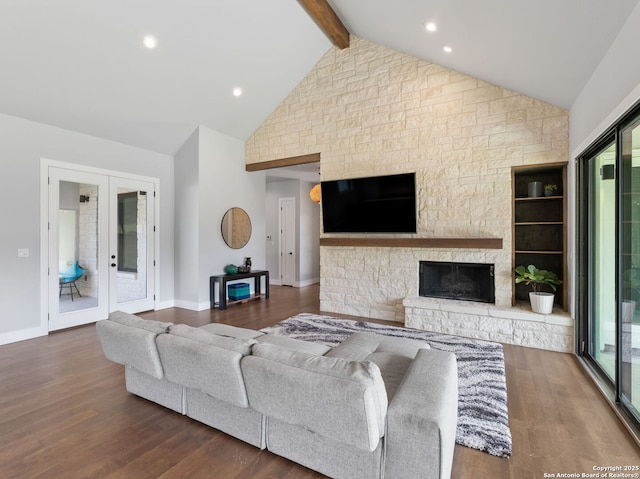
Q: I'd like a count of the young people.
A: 0